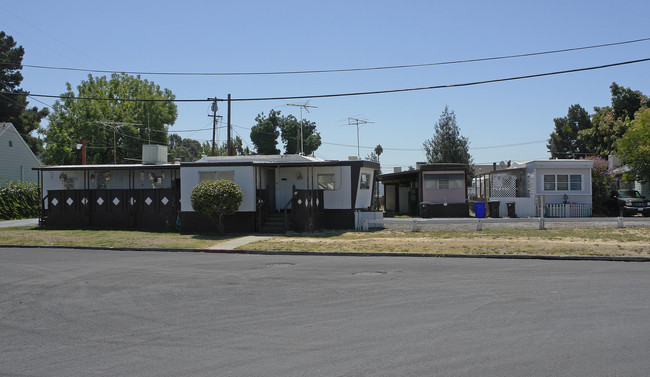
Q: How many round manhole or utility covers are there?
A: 2